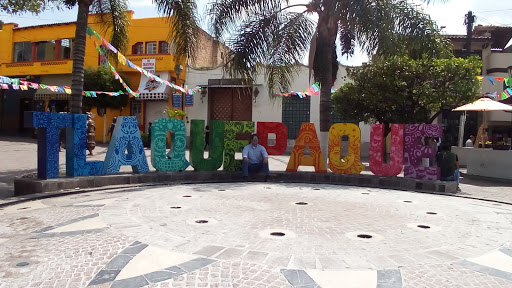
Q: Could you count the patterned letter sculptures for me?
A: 11